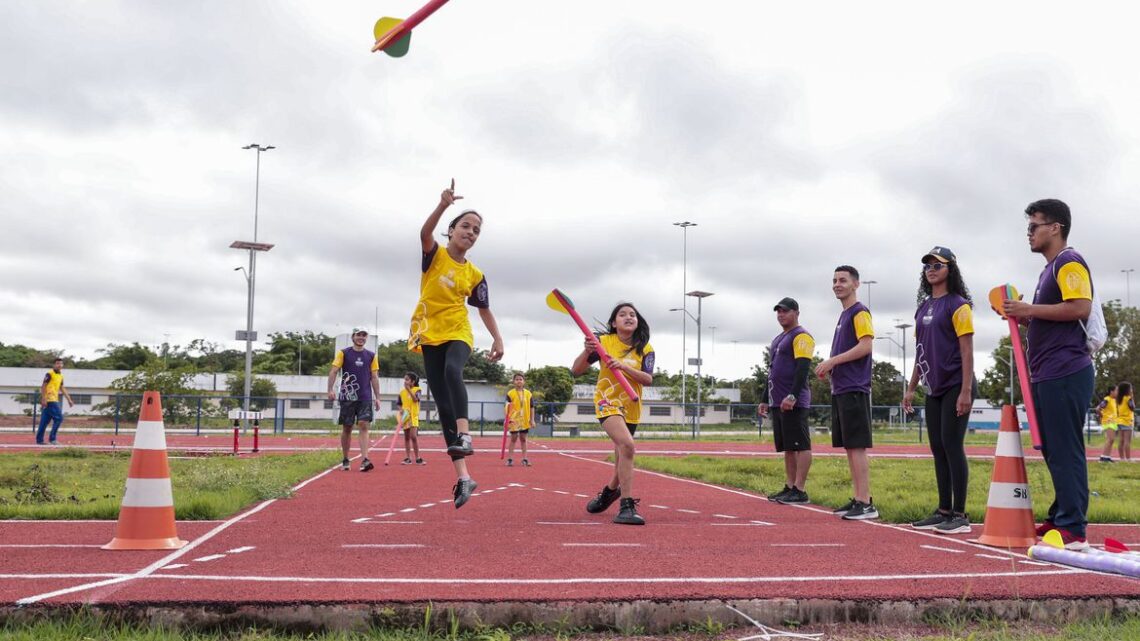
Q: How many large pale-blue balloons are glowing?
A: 0